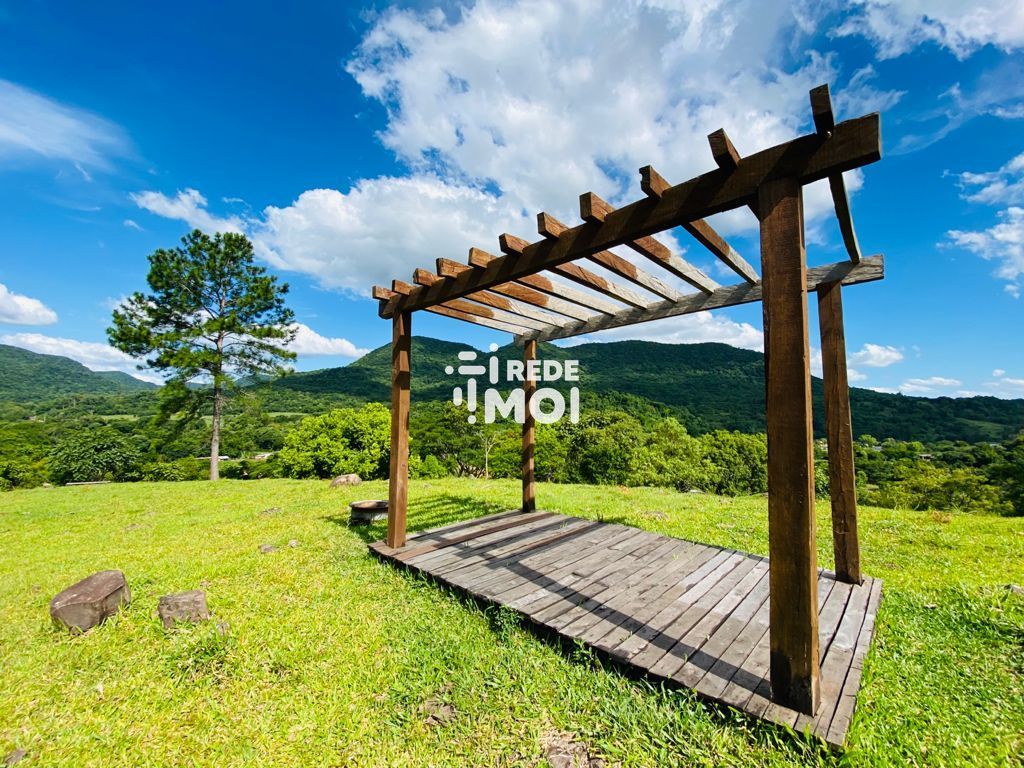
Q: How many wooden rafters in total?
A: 11